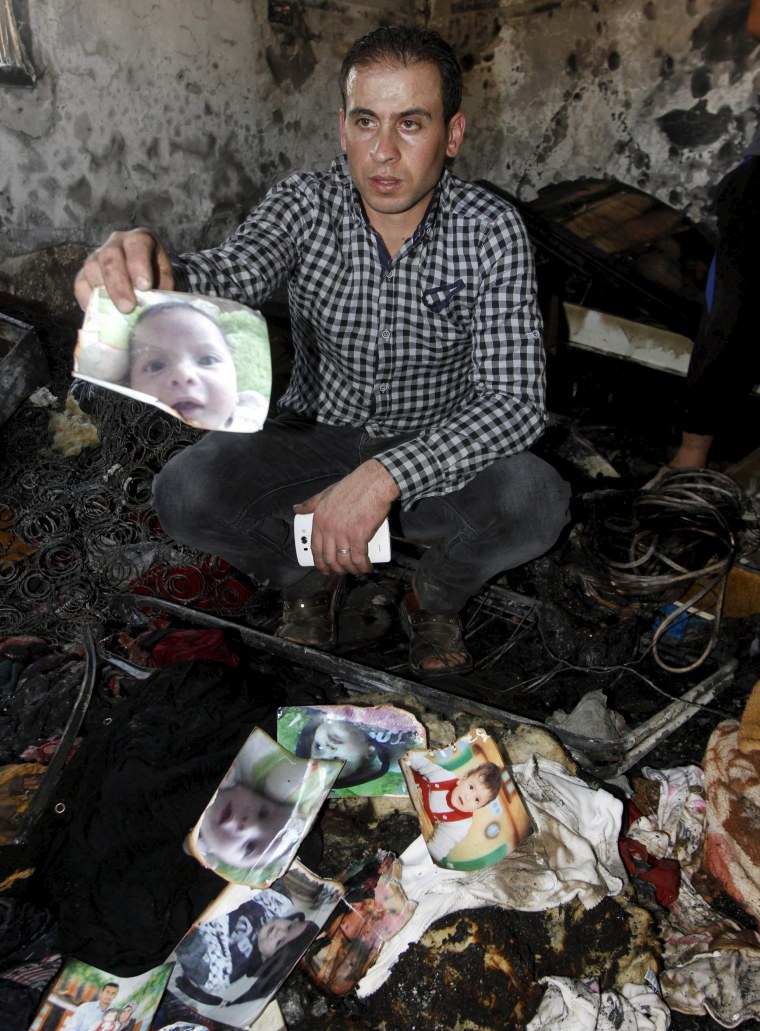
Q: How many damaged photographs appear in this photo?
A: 7